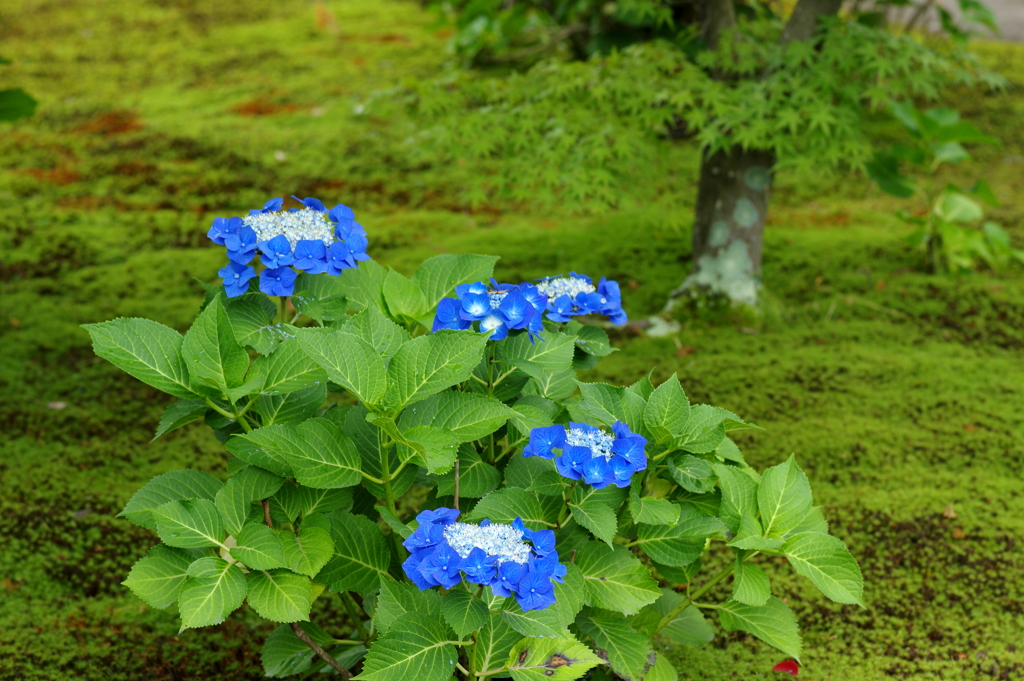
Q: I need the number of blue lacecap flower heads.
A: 5